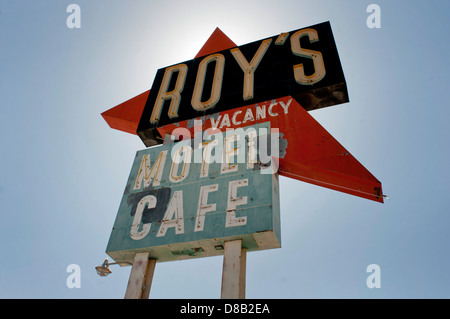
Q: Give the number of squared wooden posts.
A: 2